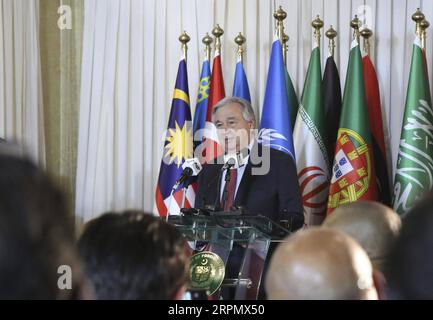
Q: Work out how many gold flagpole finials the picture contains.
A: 12